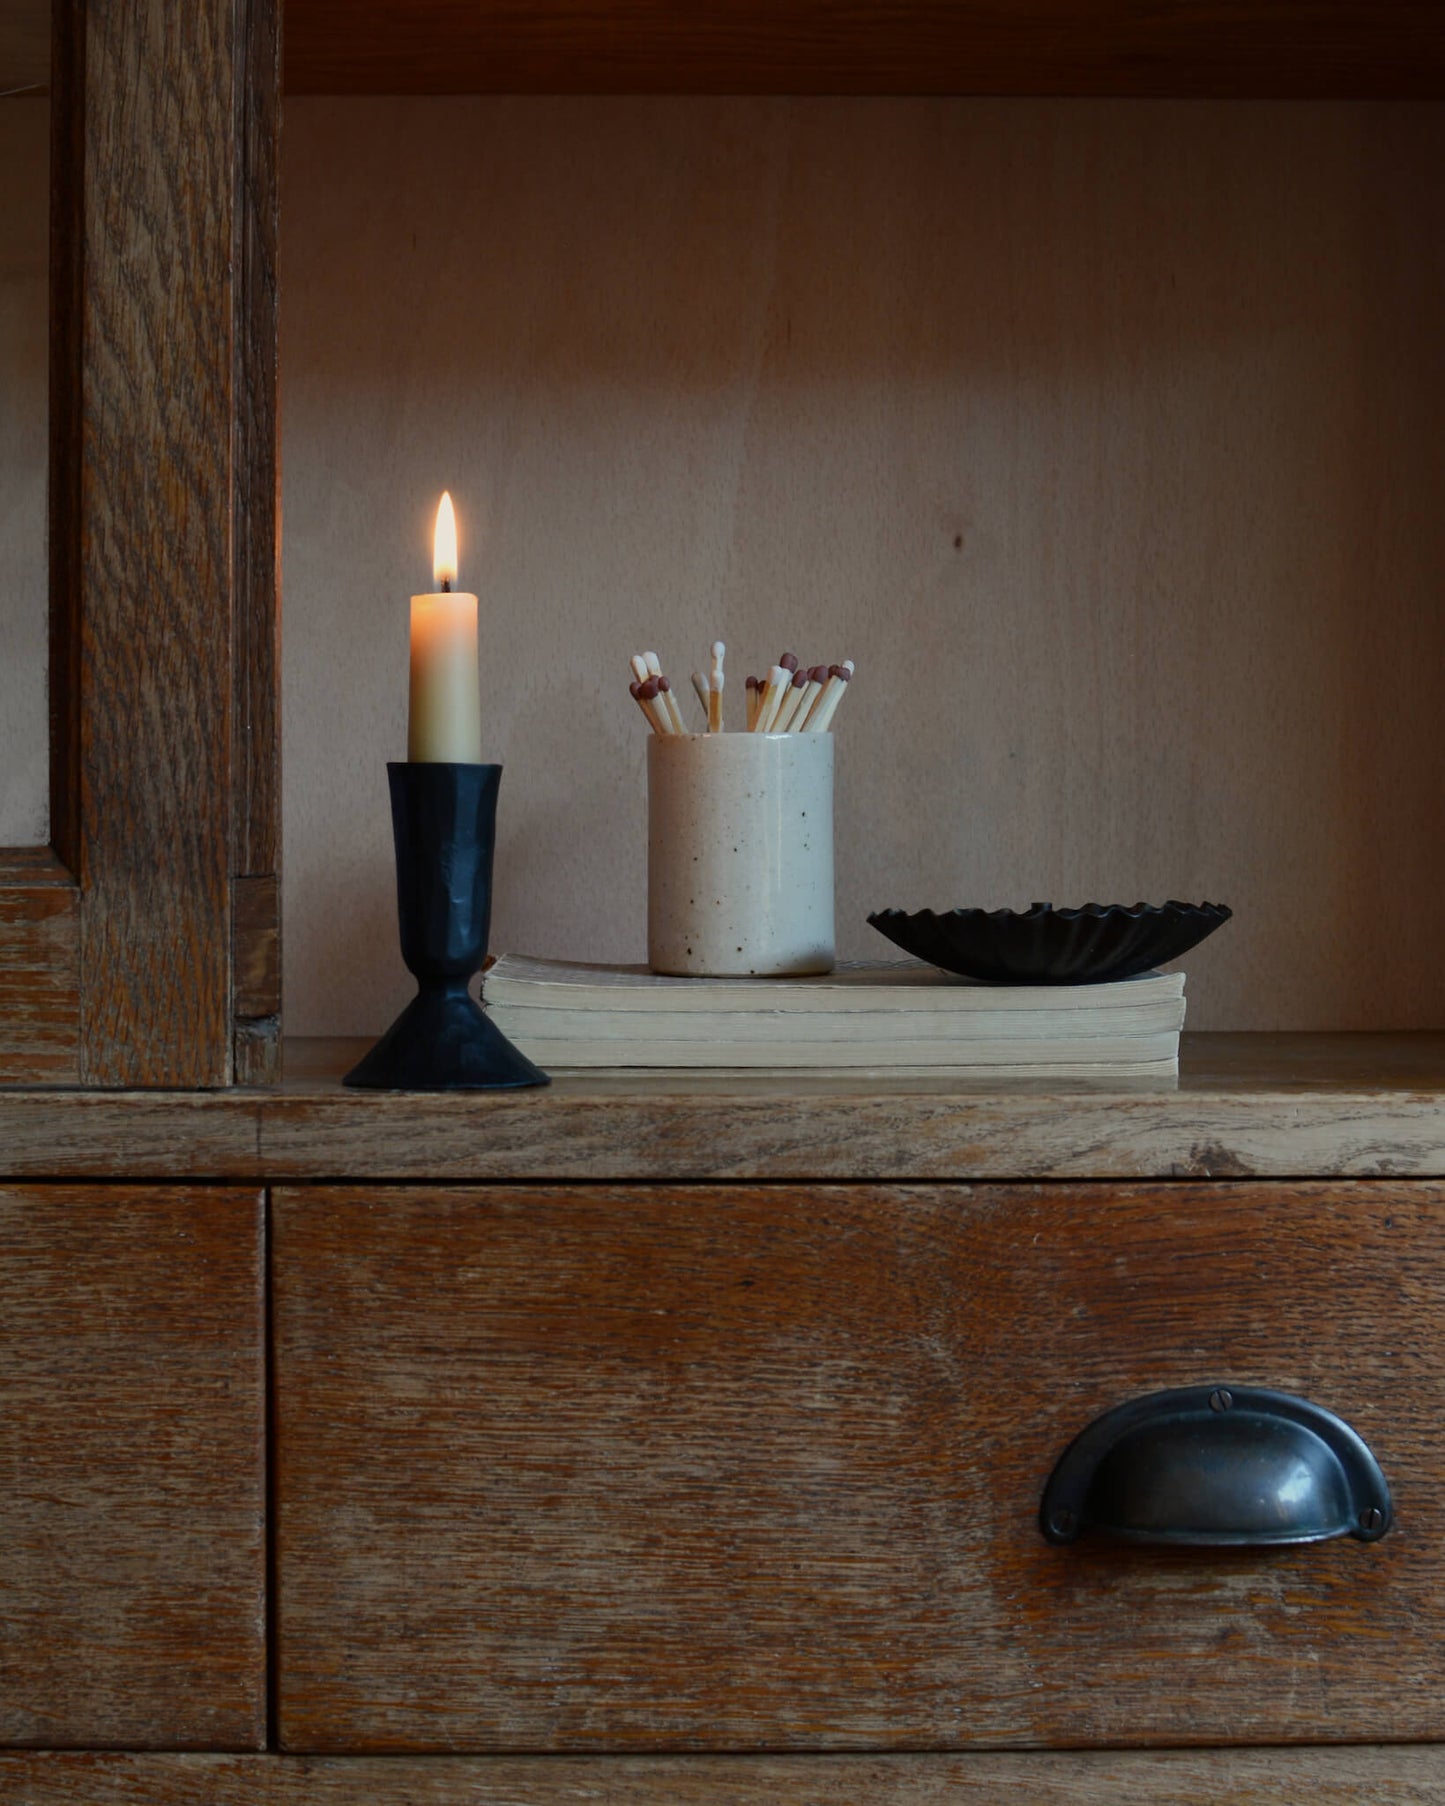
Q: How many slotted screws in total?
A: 3